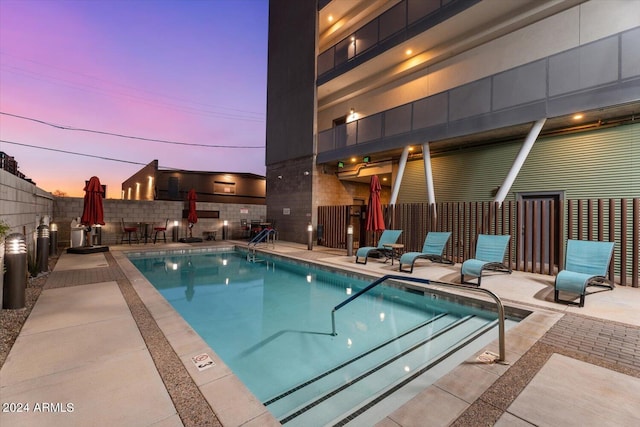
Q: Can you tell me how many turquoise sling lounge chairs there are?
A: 4